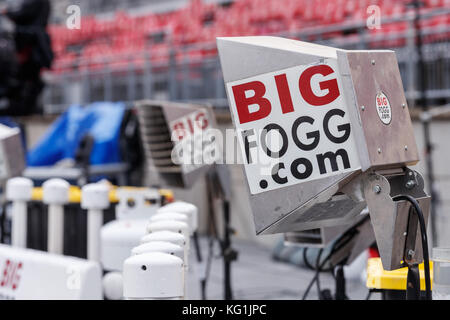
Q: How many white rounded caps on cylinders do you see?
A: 9